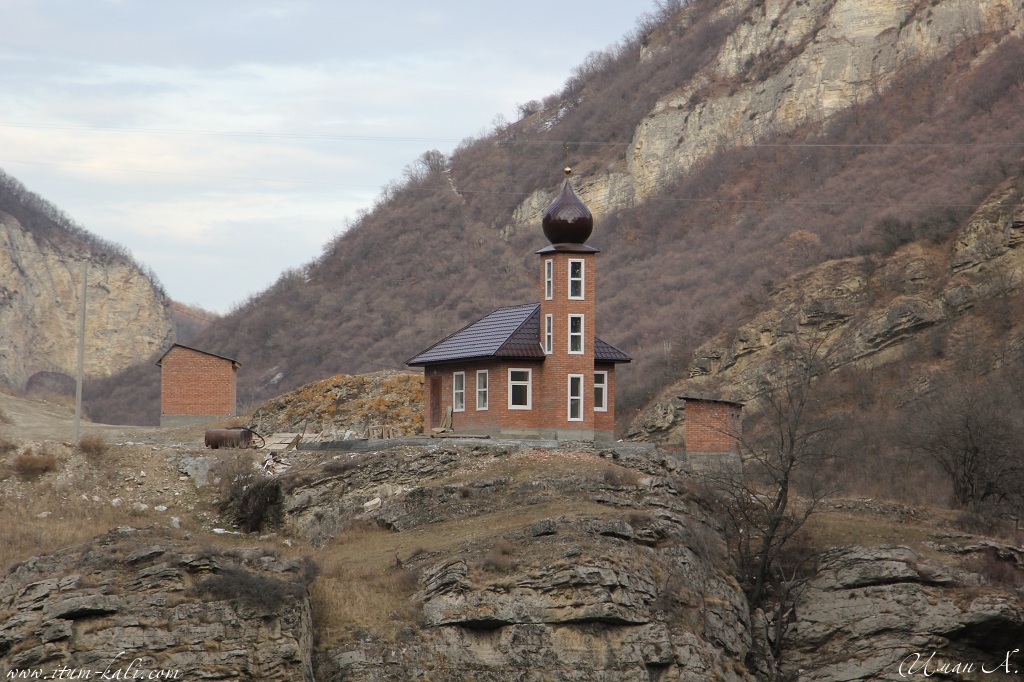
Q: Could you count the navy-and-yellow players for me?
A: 0